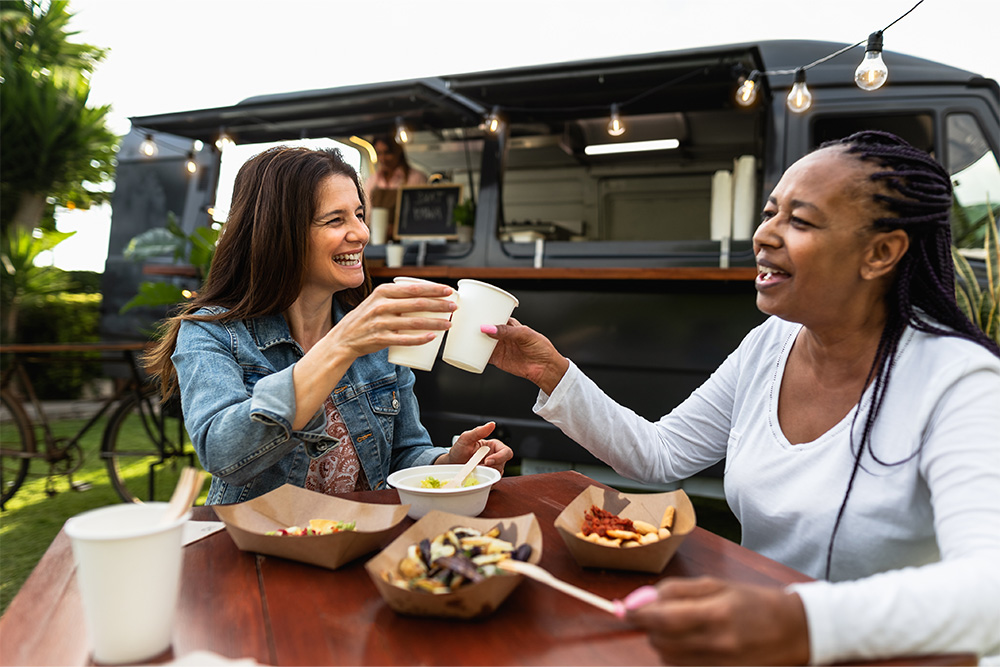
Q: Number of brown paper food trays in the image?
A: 3